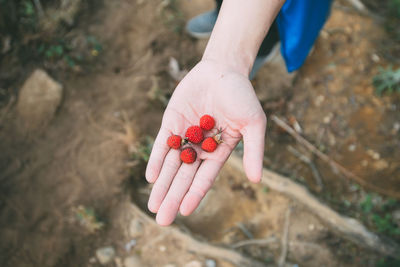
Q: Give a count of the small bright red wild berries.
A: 5